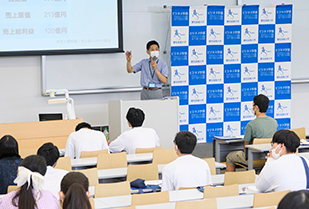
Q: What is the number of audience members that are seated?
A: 10